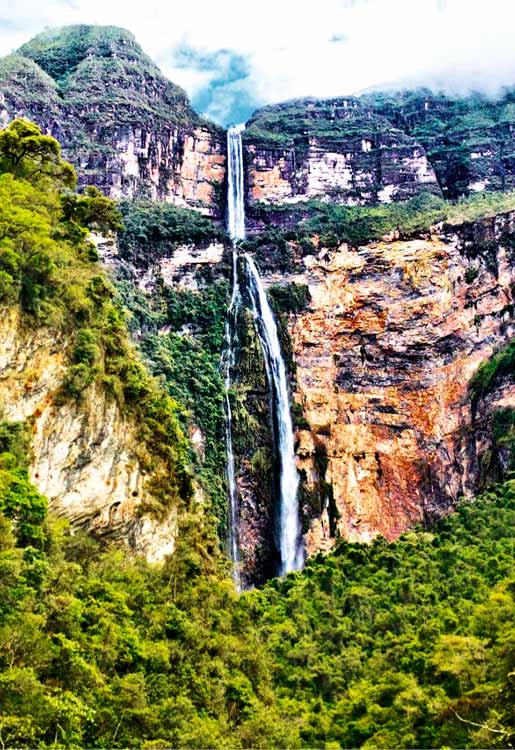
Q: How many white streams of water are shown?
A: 2